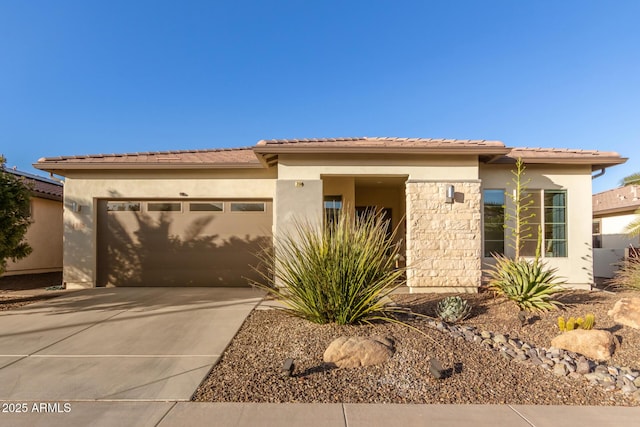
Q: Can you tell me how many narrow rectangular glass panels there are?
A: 4